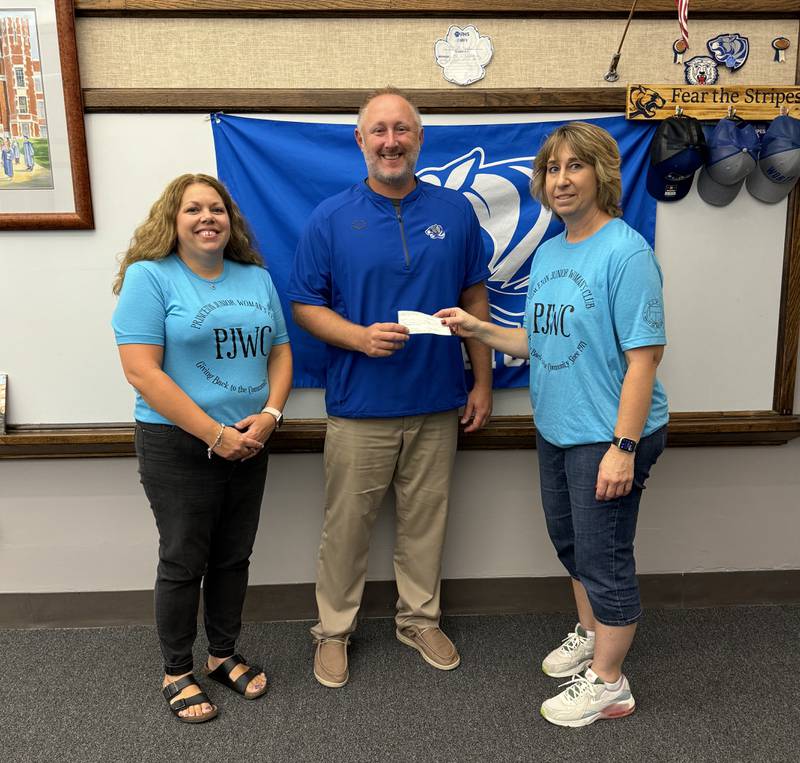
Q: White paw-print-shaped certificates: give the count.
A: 1